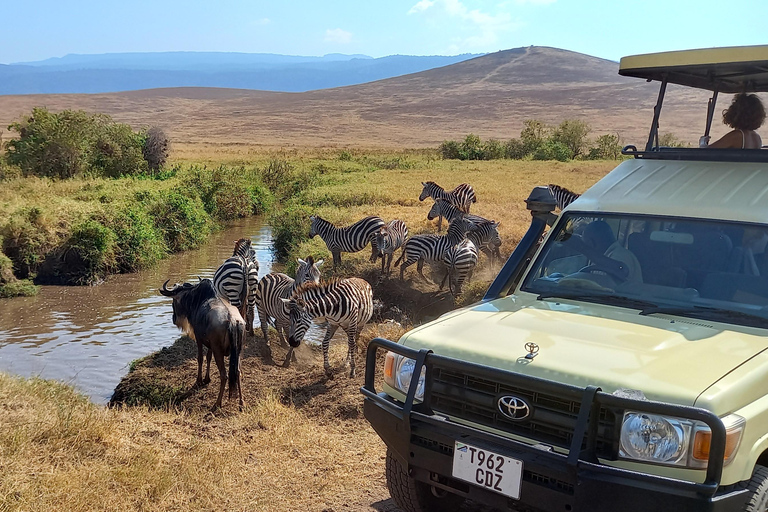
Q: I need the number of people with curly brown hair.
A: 1